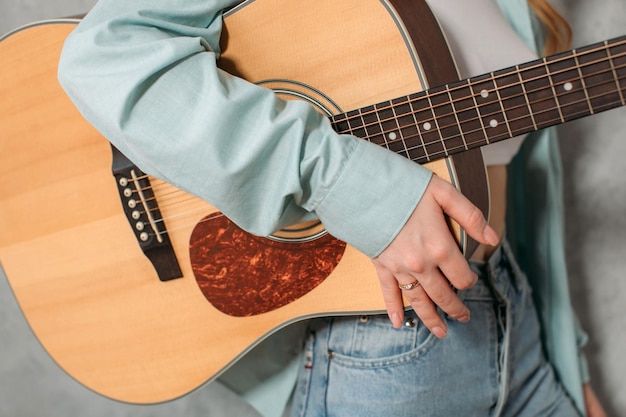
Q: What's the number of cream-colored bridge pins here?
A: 6